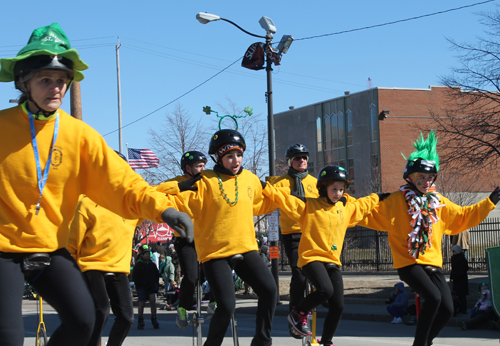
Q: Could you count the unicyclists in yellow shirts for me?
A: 7